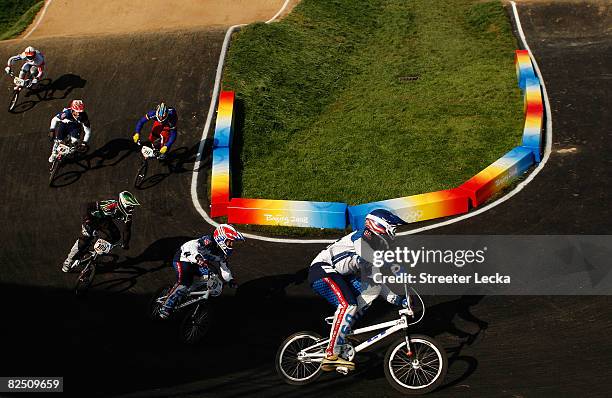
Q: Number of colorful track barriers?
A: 8